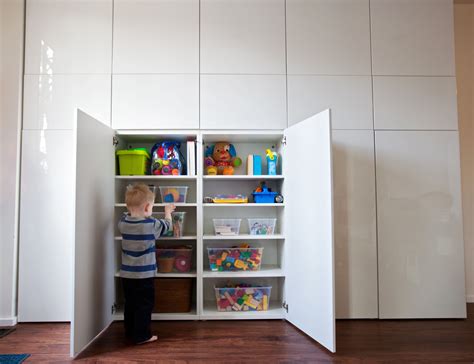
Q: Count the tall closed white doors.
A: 3